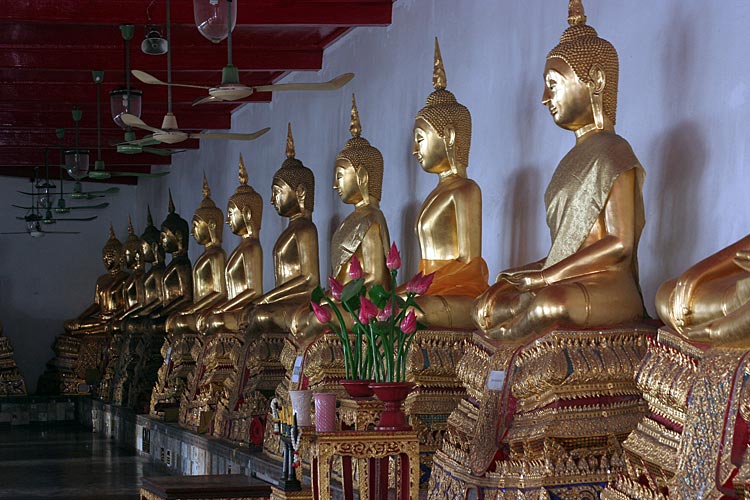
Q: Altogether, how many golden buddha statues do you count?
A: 11